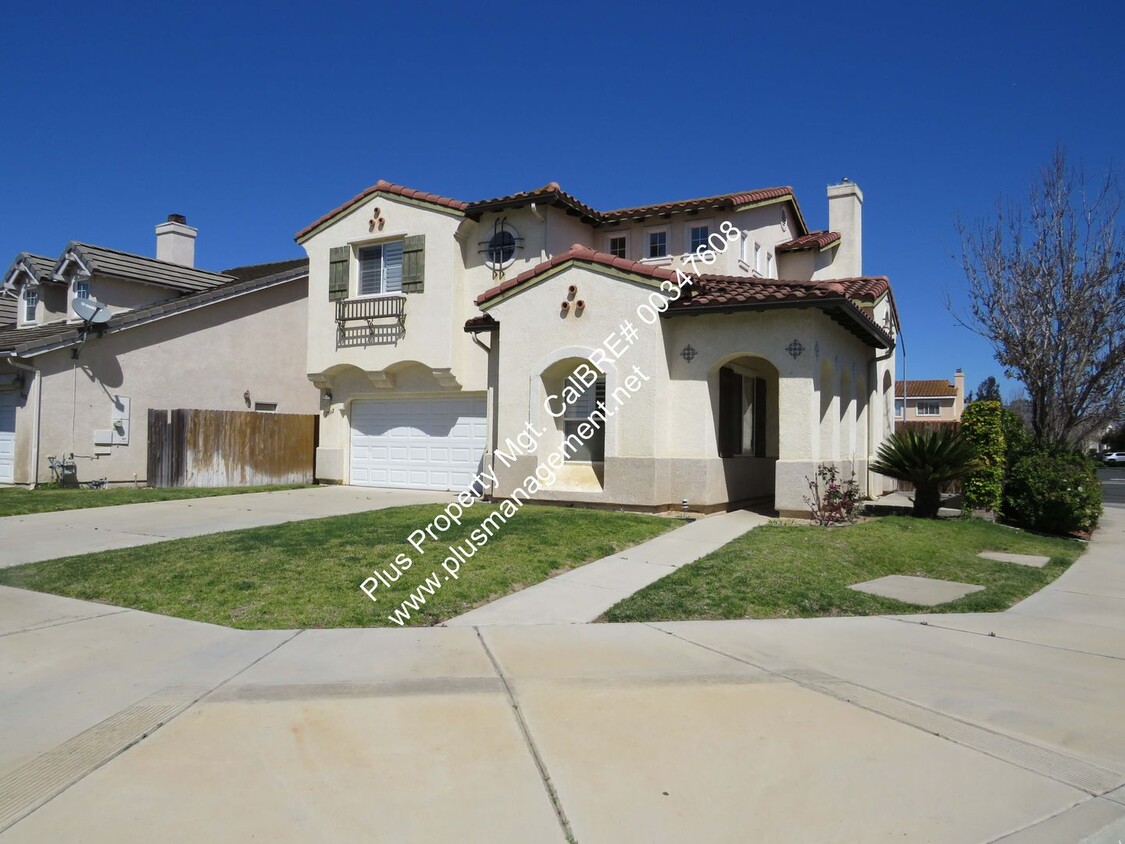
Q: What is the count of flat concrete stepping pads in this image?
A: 2